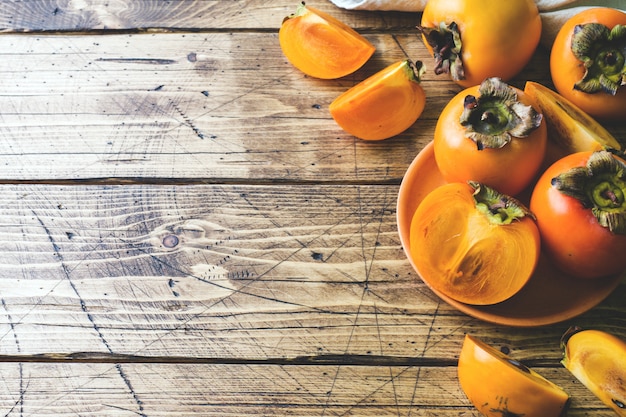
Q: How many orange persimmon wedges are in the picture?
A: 5